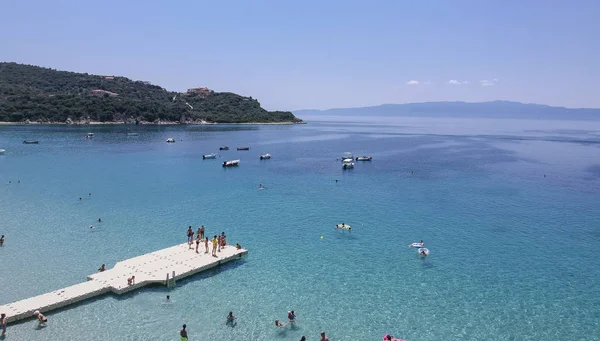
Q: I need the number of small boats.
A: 13